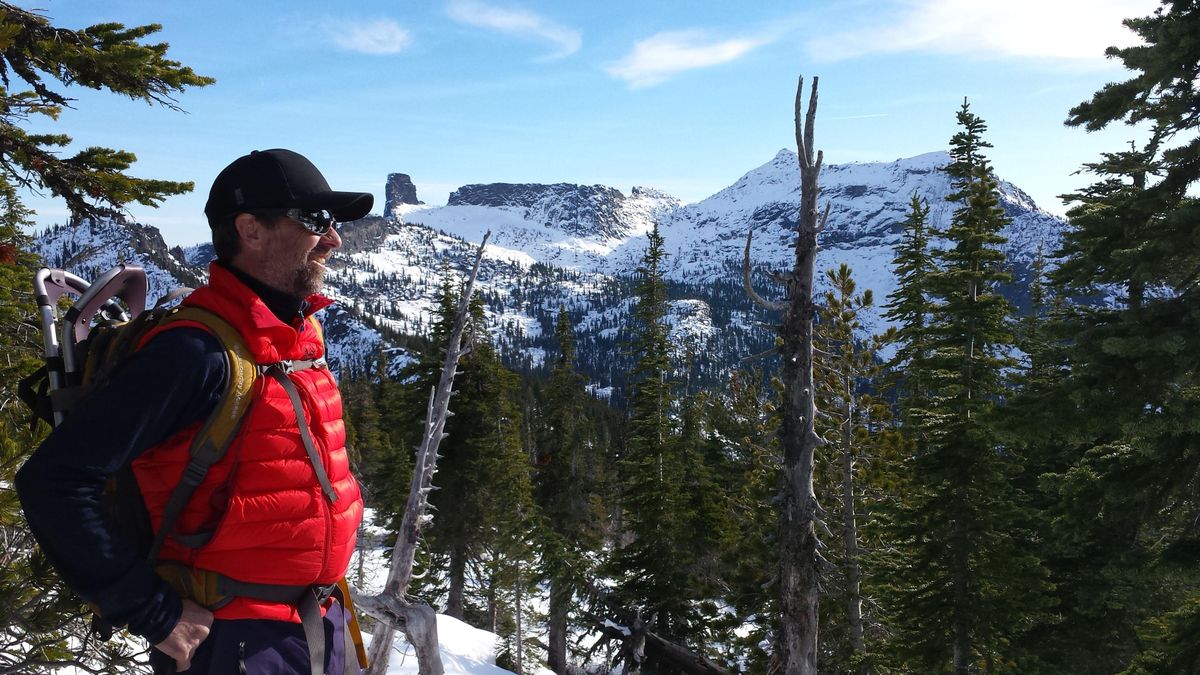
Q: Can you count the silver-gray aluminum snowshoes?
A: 2